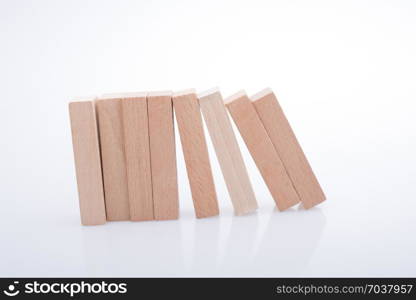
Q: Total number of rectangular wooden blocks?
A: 8